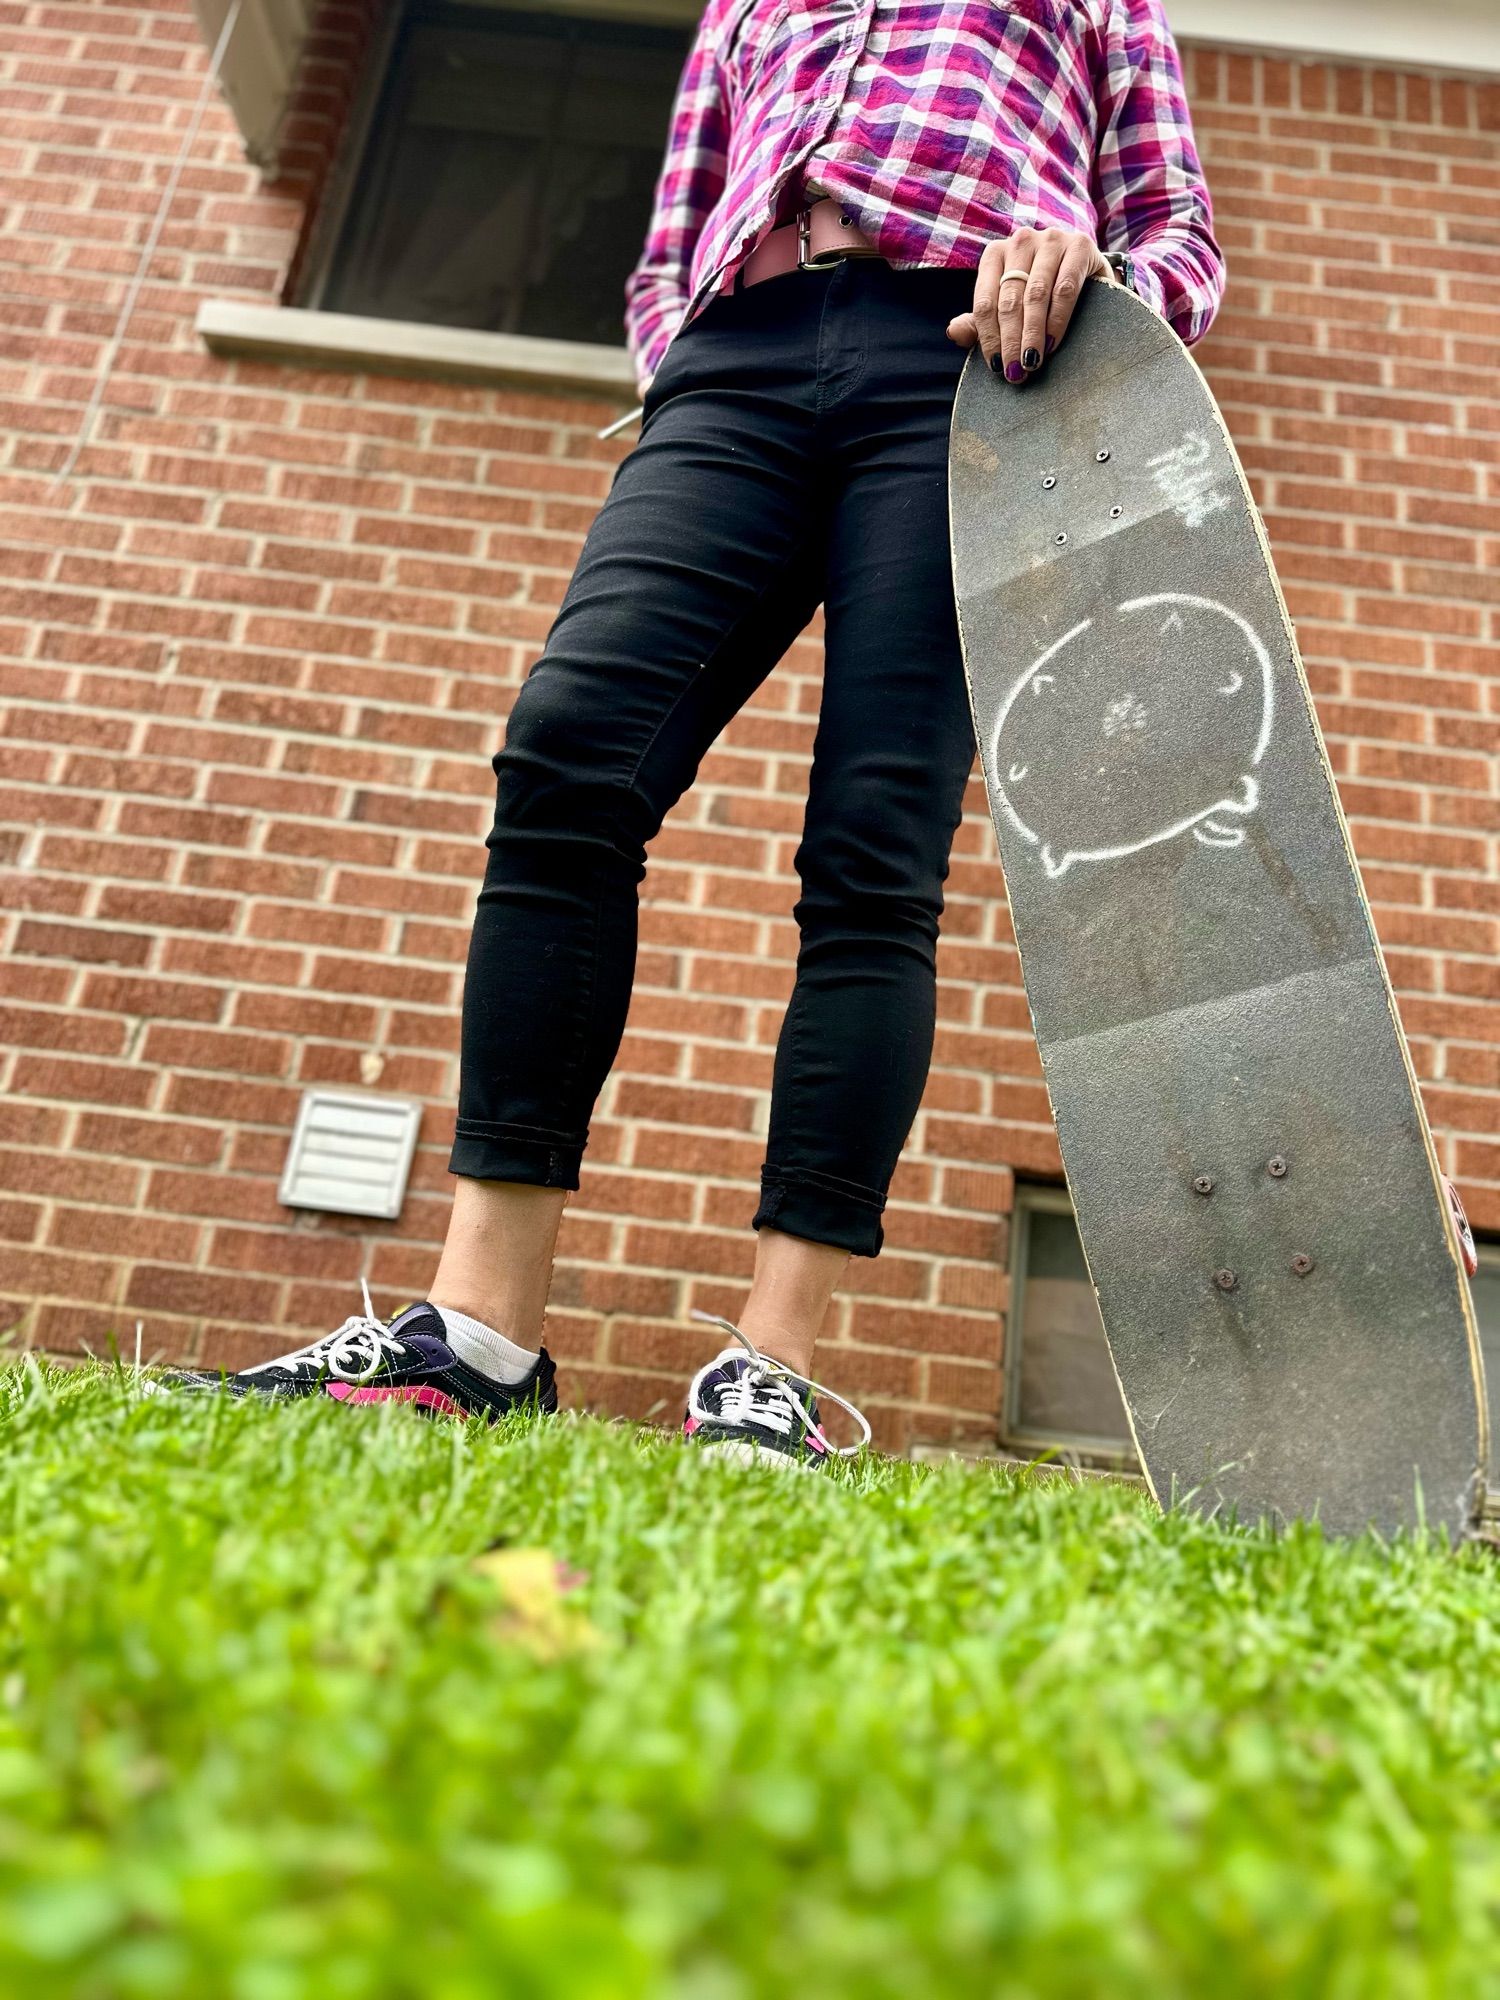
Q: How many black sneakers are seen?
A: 2